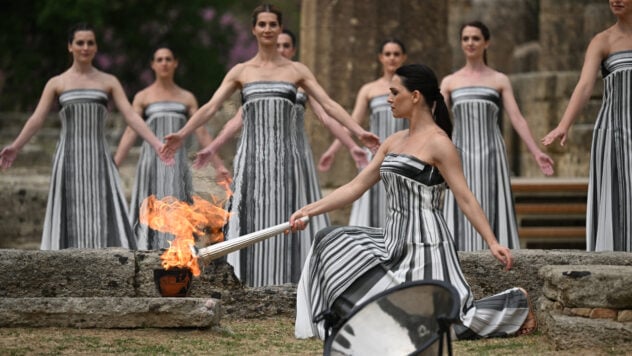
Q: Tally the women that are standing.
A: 7